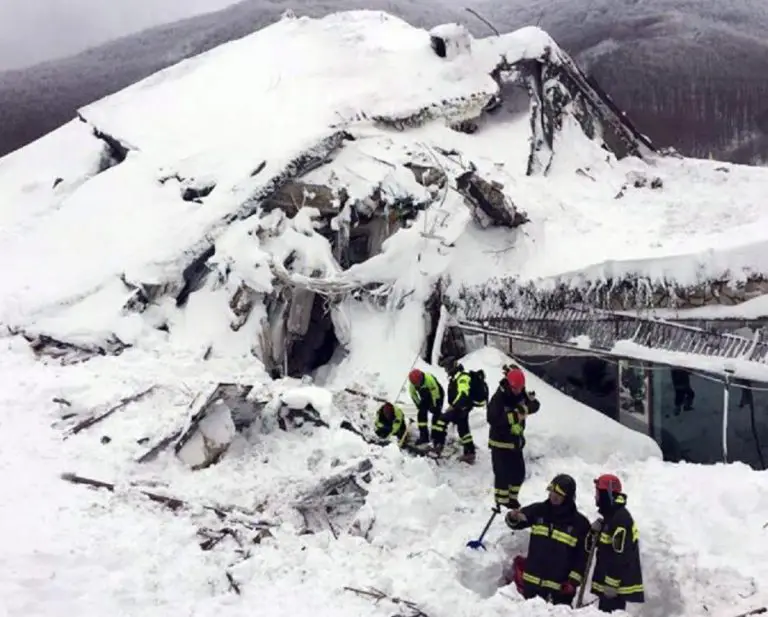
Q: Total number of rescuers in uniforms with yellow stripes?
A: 6